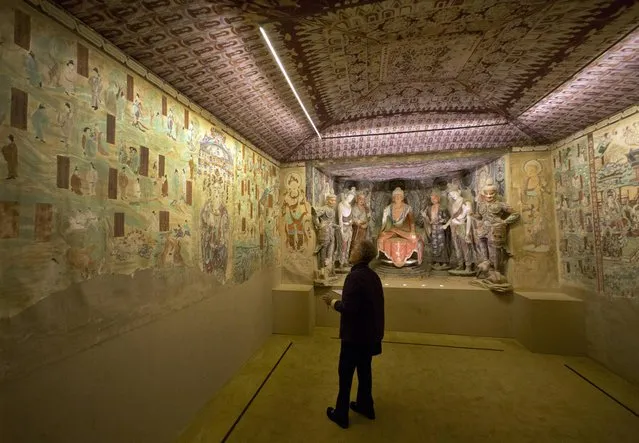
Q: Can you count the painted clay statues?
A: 7